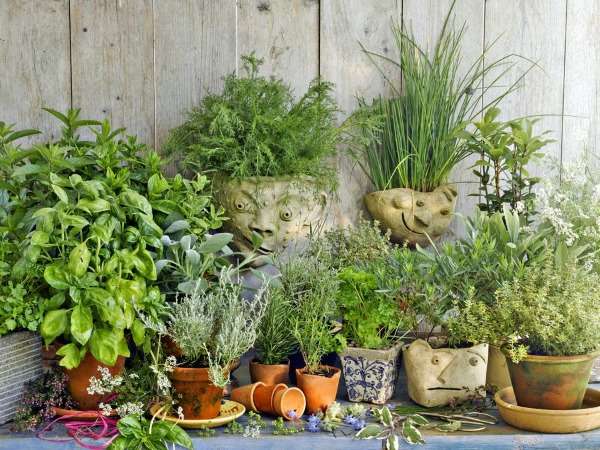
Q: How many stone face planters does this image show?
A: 3